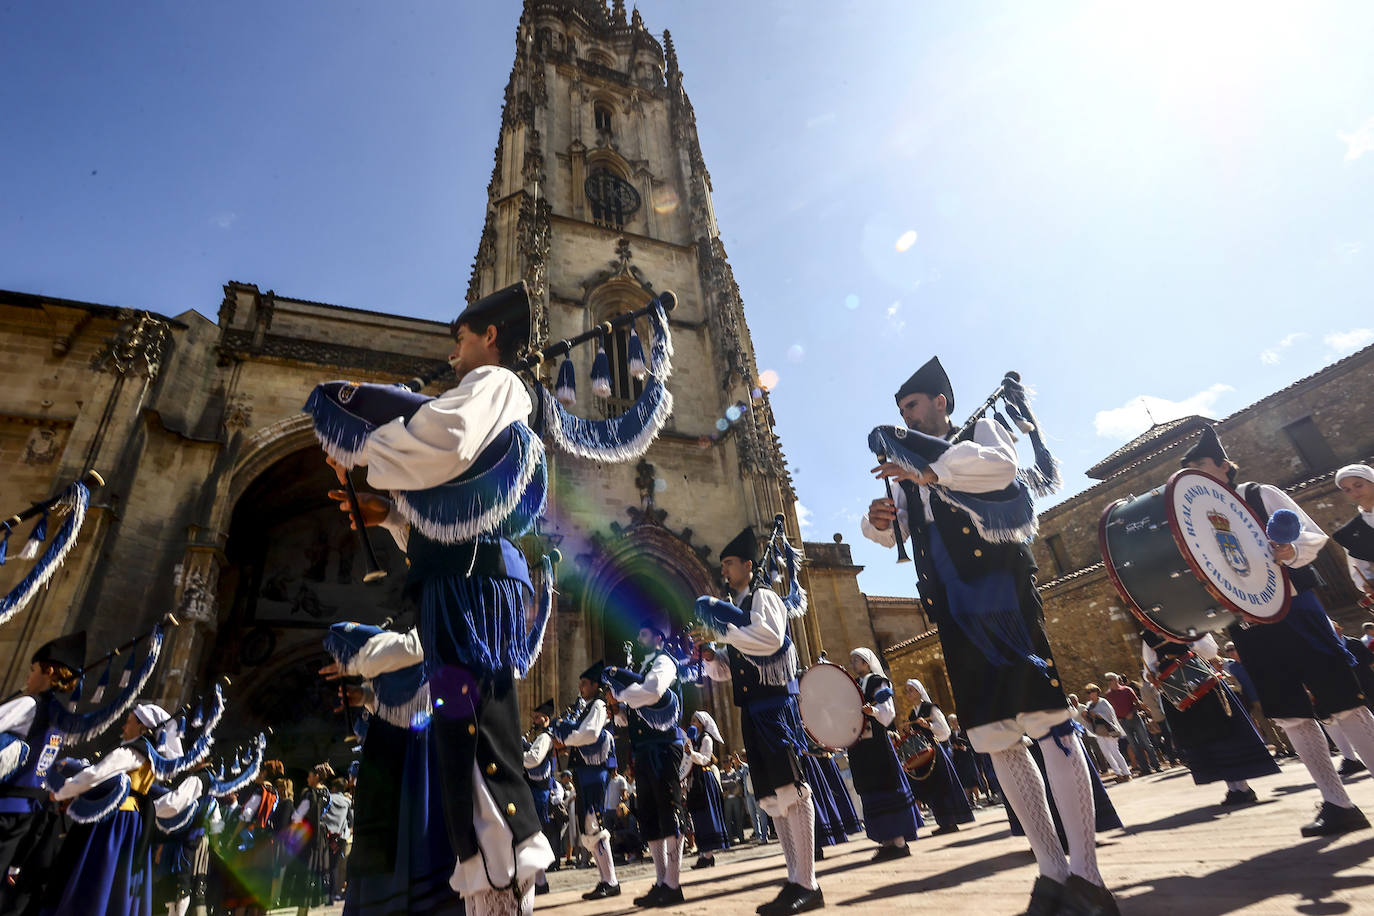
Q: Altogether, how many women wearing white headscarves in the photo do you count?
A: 5